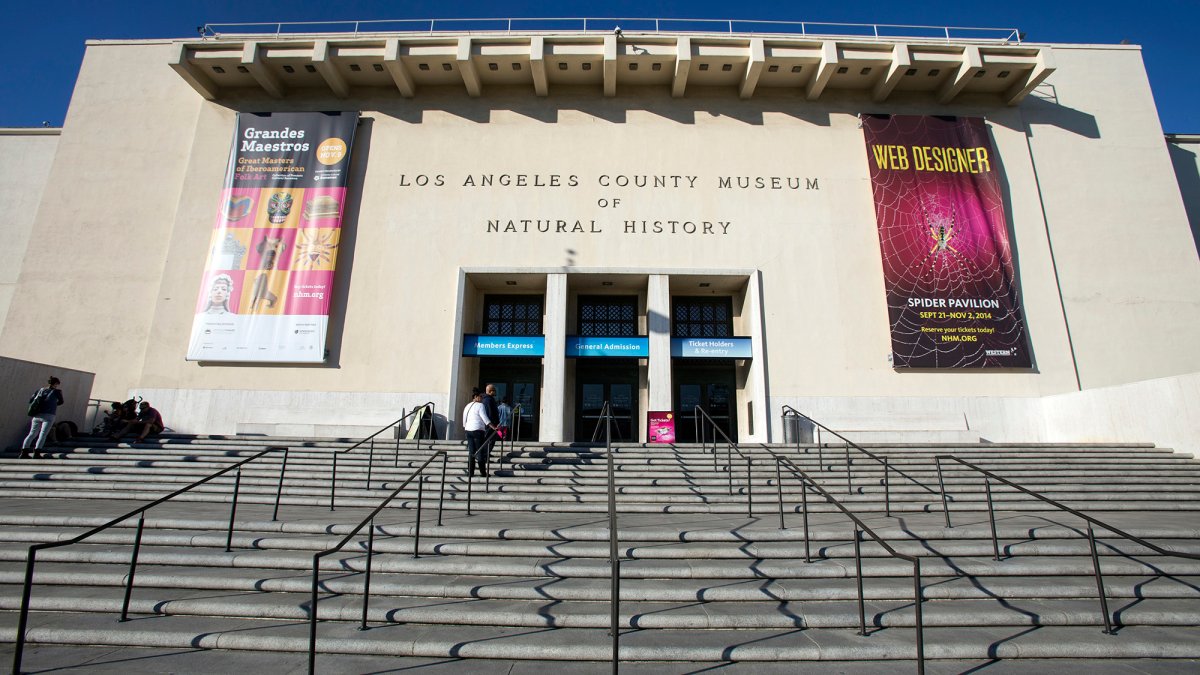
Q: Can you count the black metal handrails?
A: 10